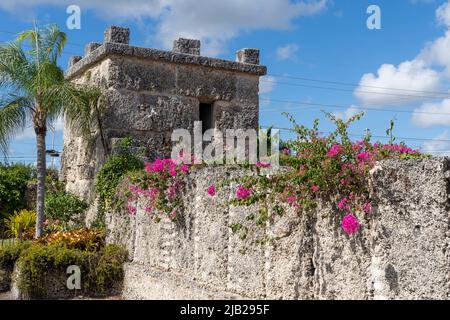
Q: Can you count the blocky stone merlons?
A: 5